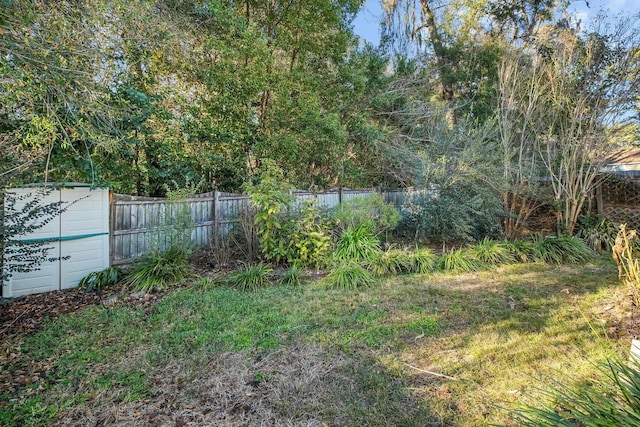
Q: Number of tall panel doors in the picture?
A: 2